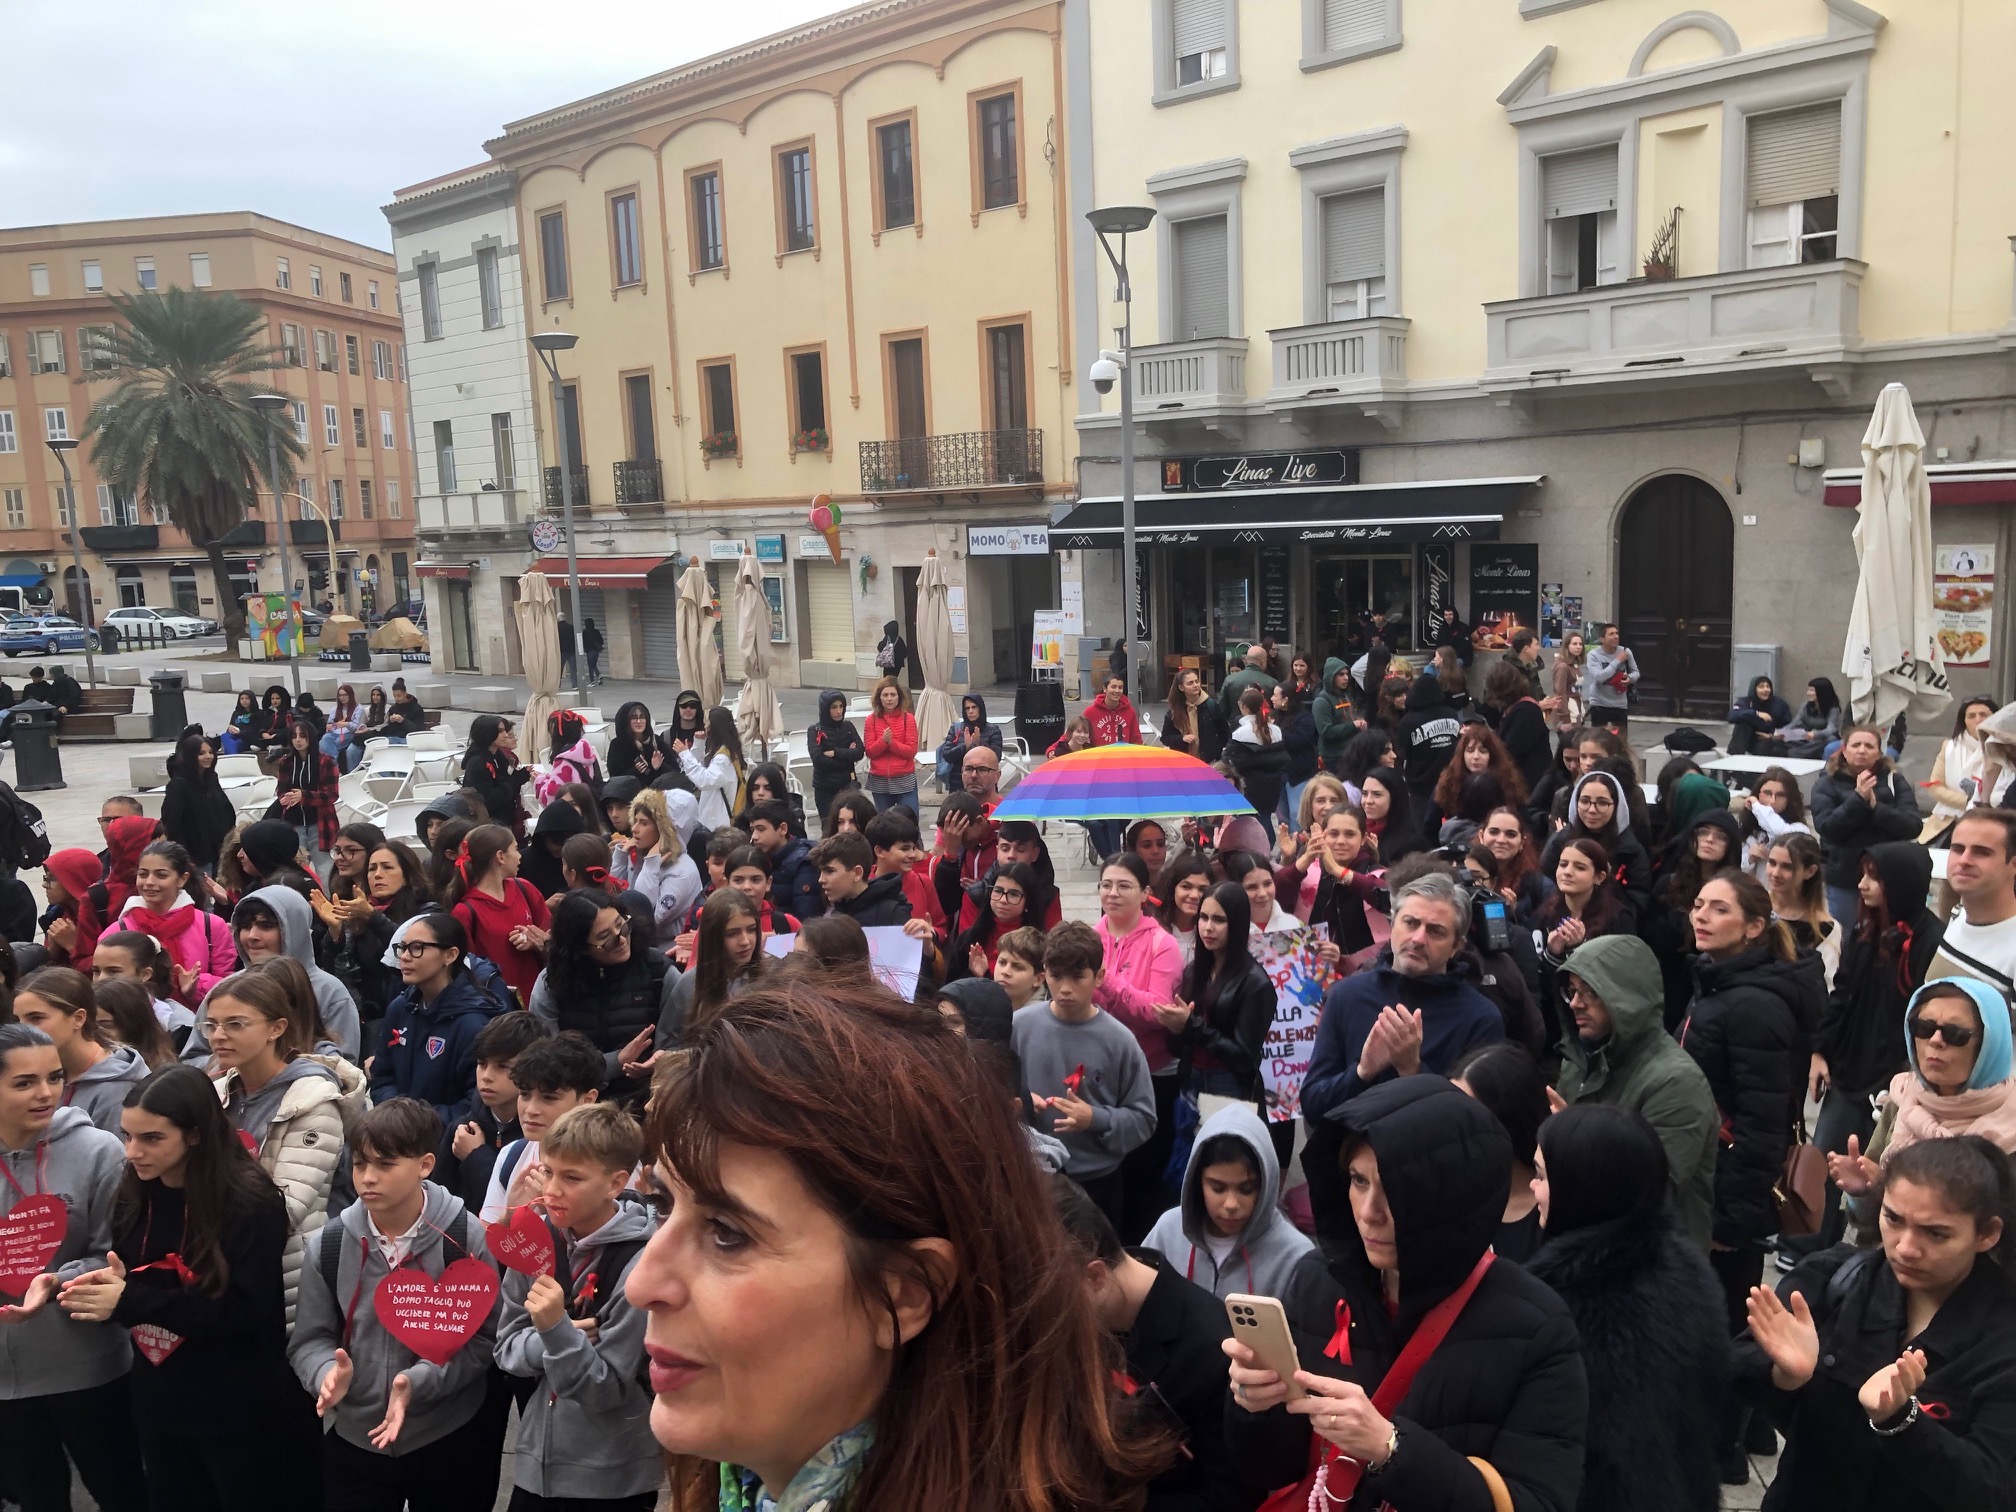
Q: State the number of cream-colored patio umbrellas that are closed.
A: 5